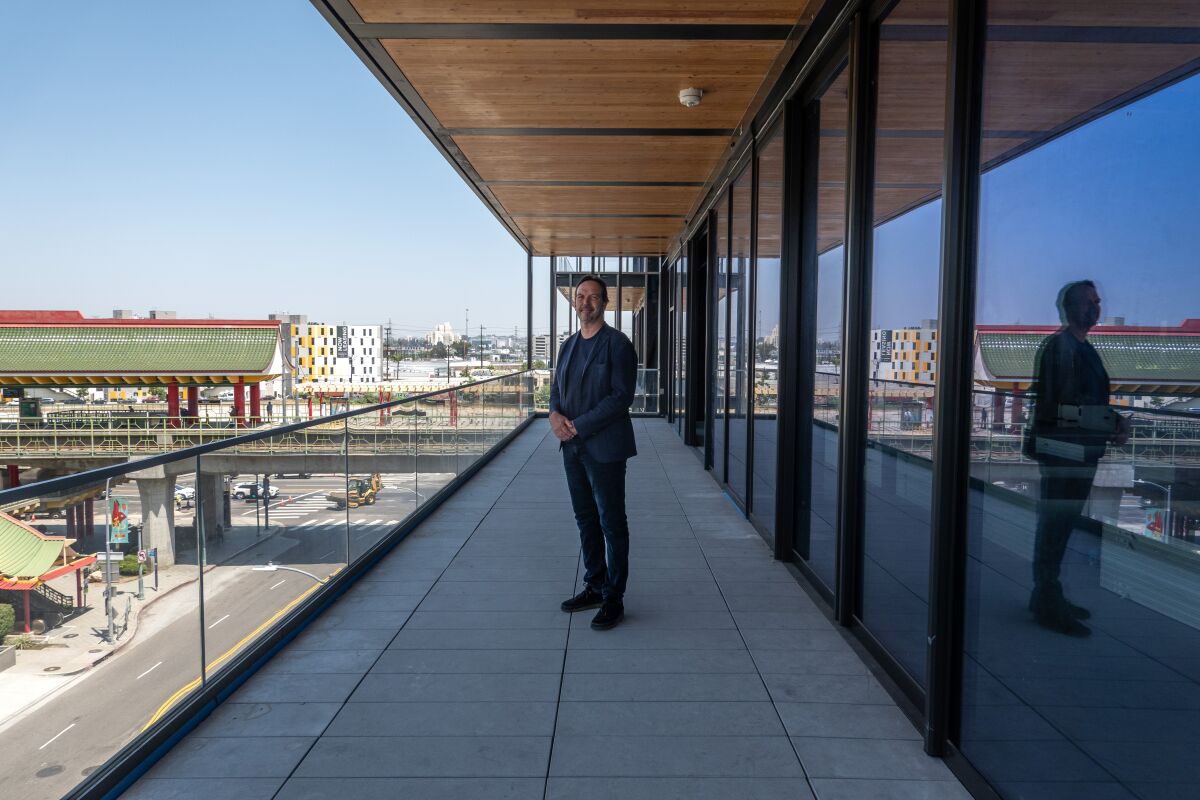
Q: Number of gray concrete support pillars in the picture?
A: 2